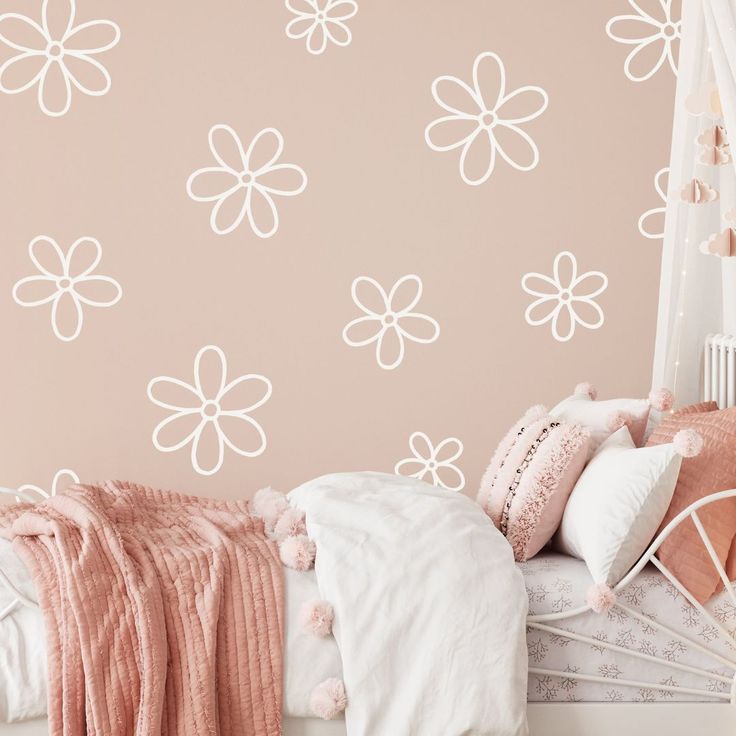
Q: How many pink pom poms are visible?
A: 10